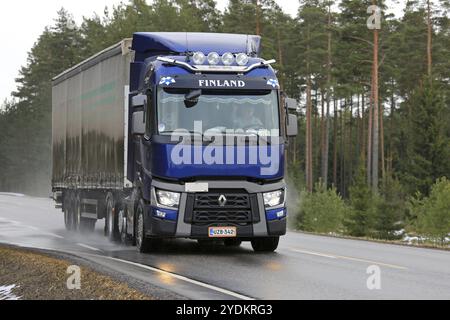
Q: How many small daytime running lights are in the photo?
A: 2